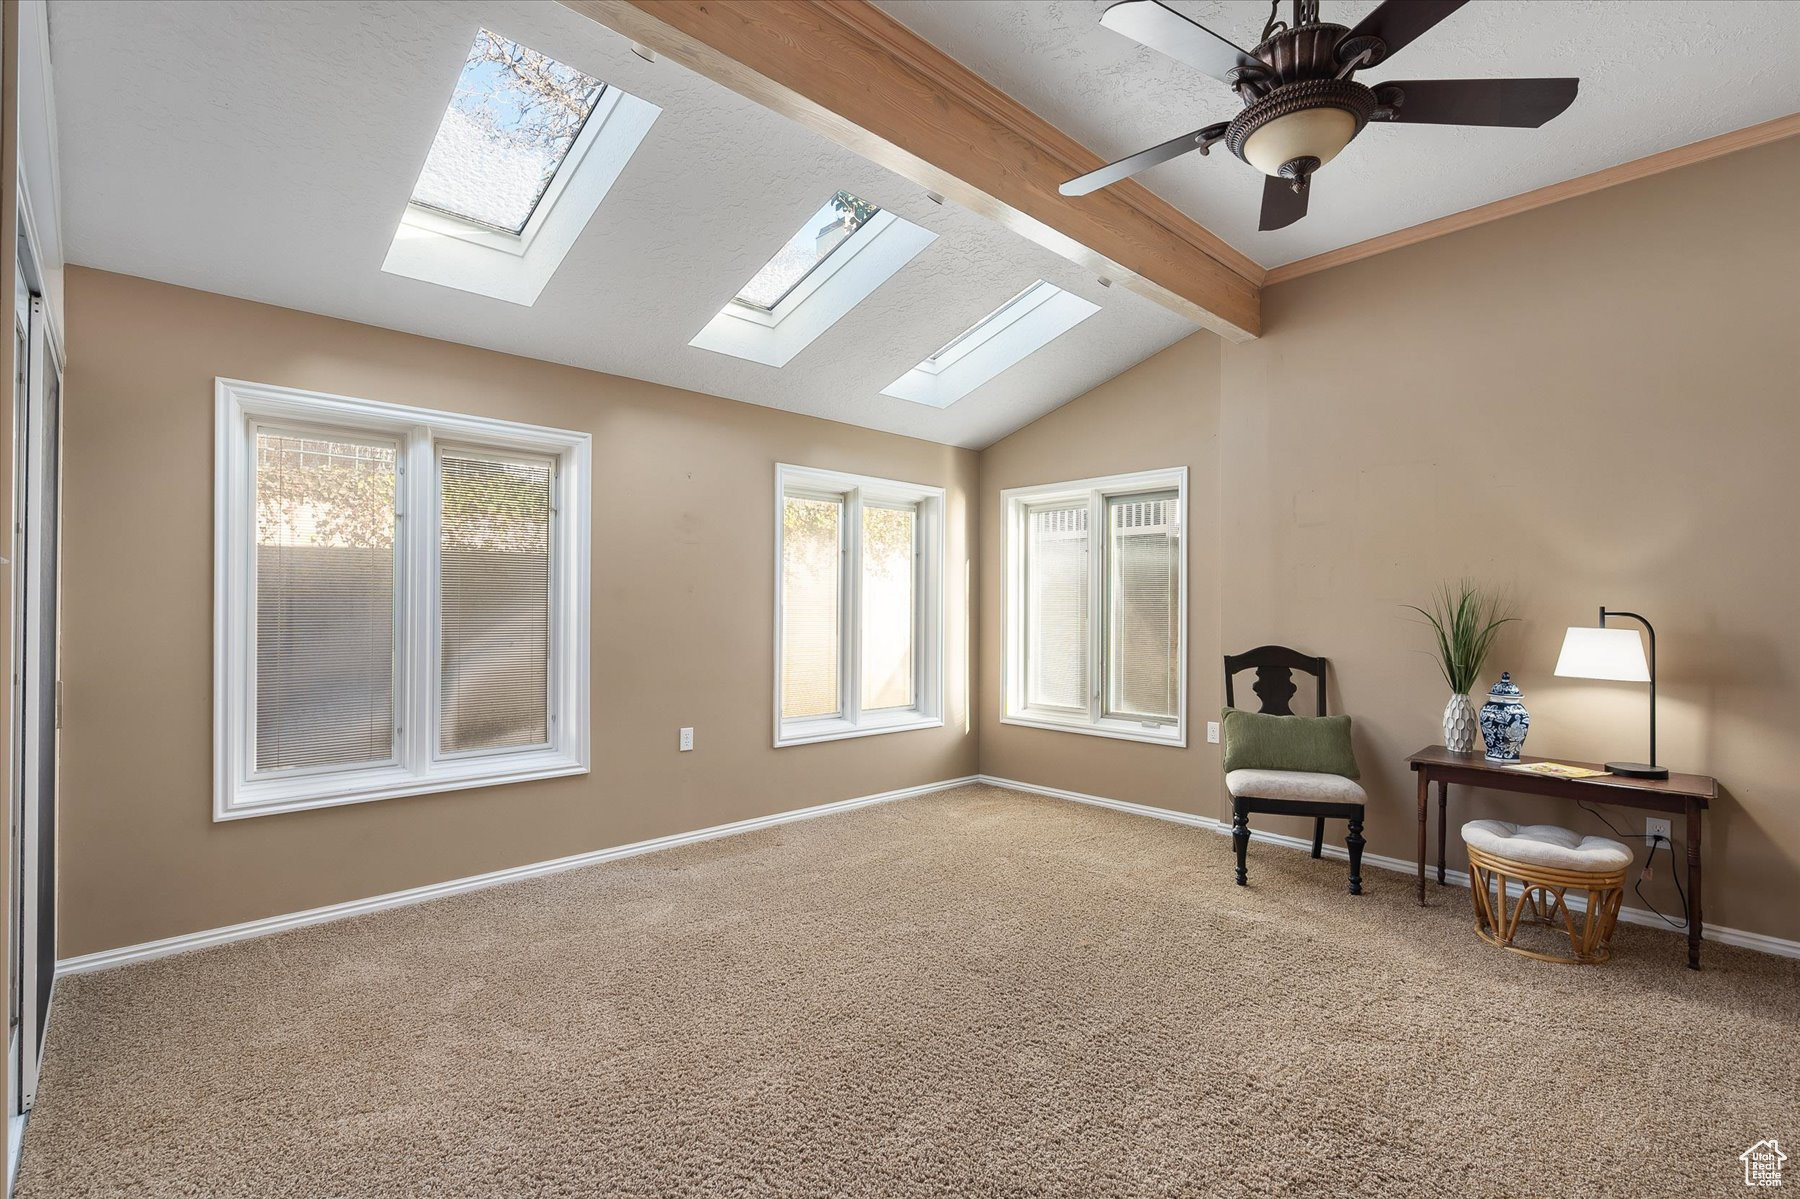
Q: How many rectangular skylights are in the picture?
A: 3